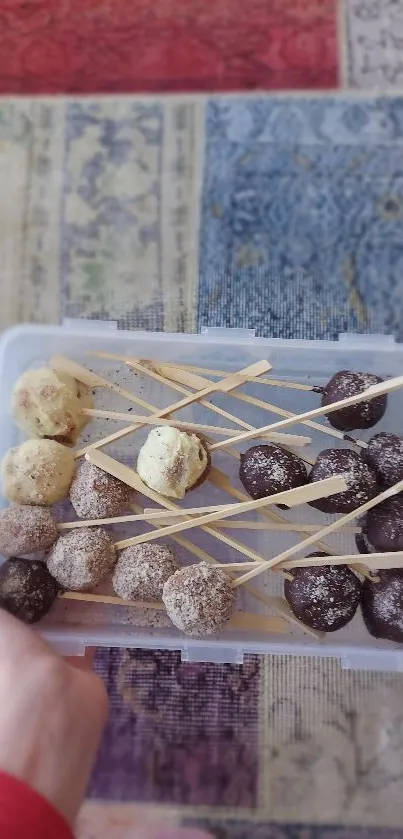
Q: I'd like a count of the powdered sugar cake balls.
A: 5